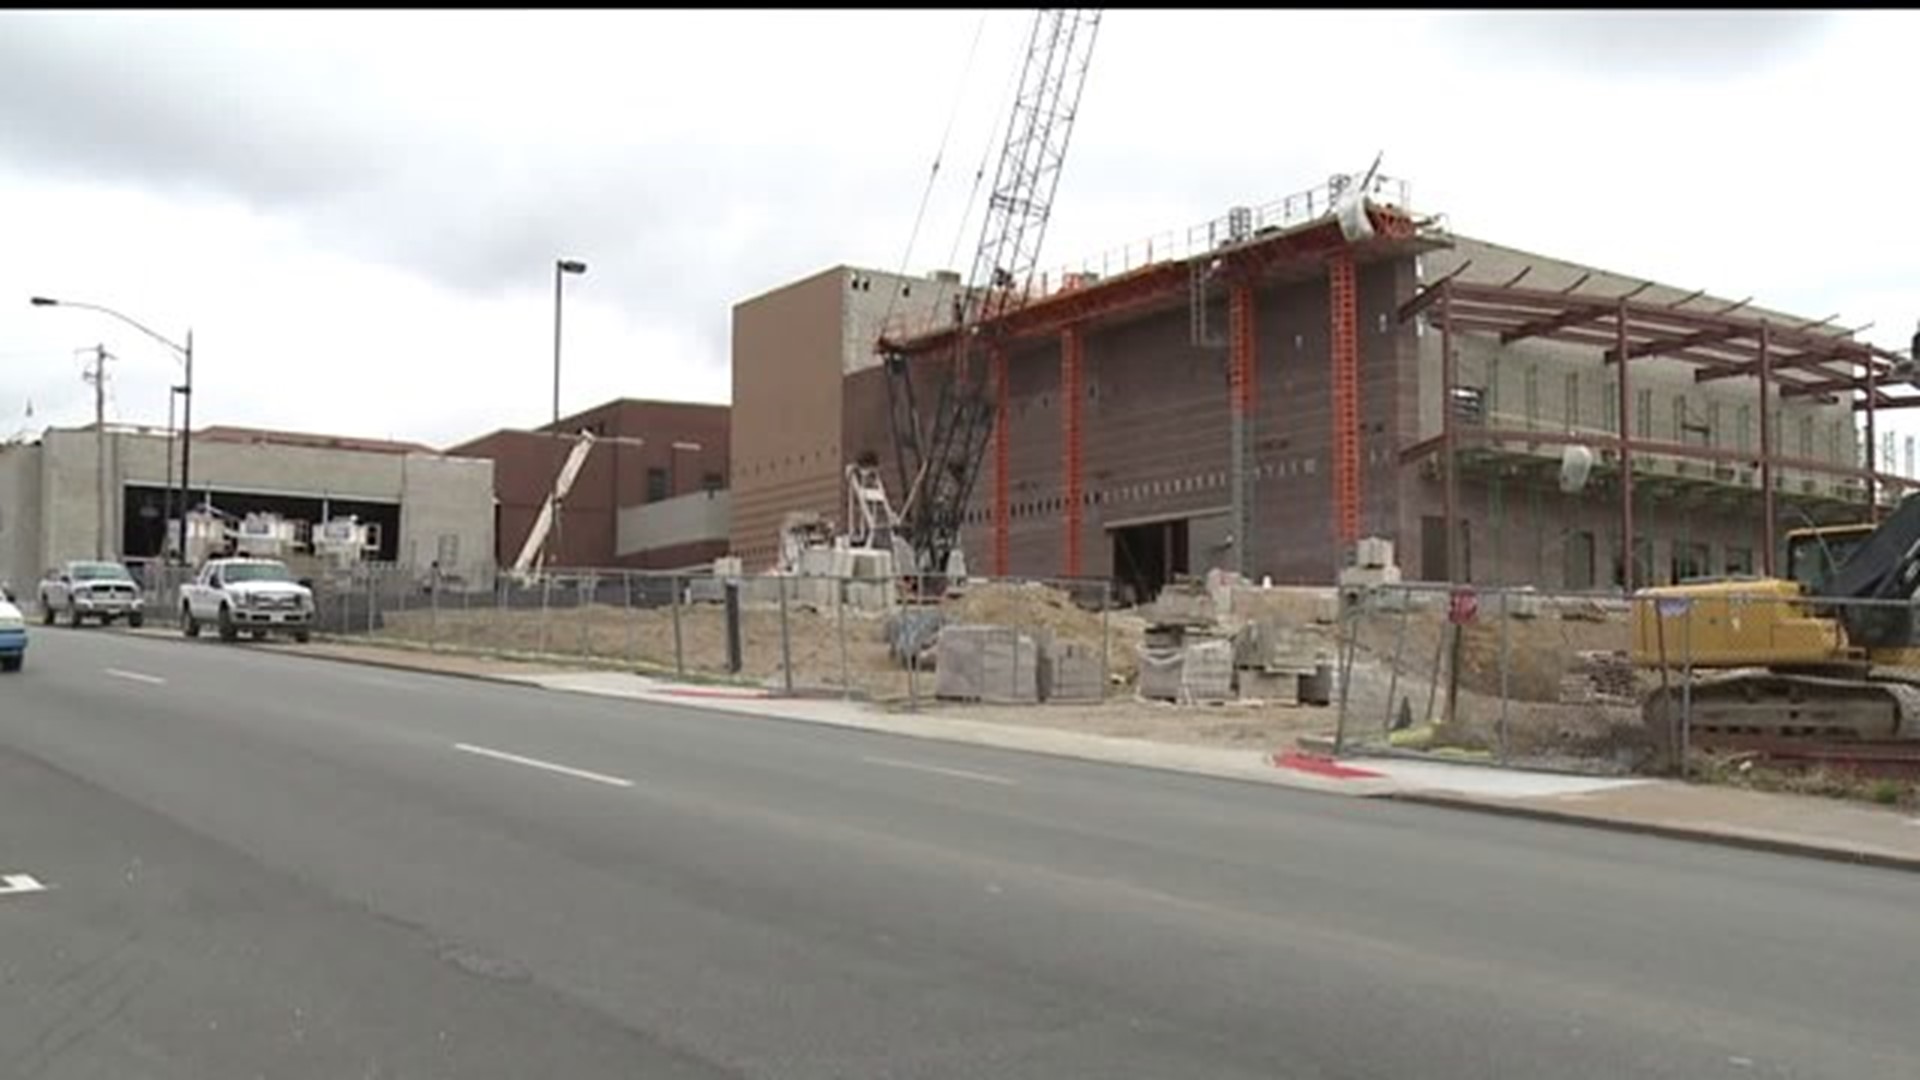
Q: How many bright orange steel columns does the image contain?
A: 4